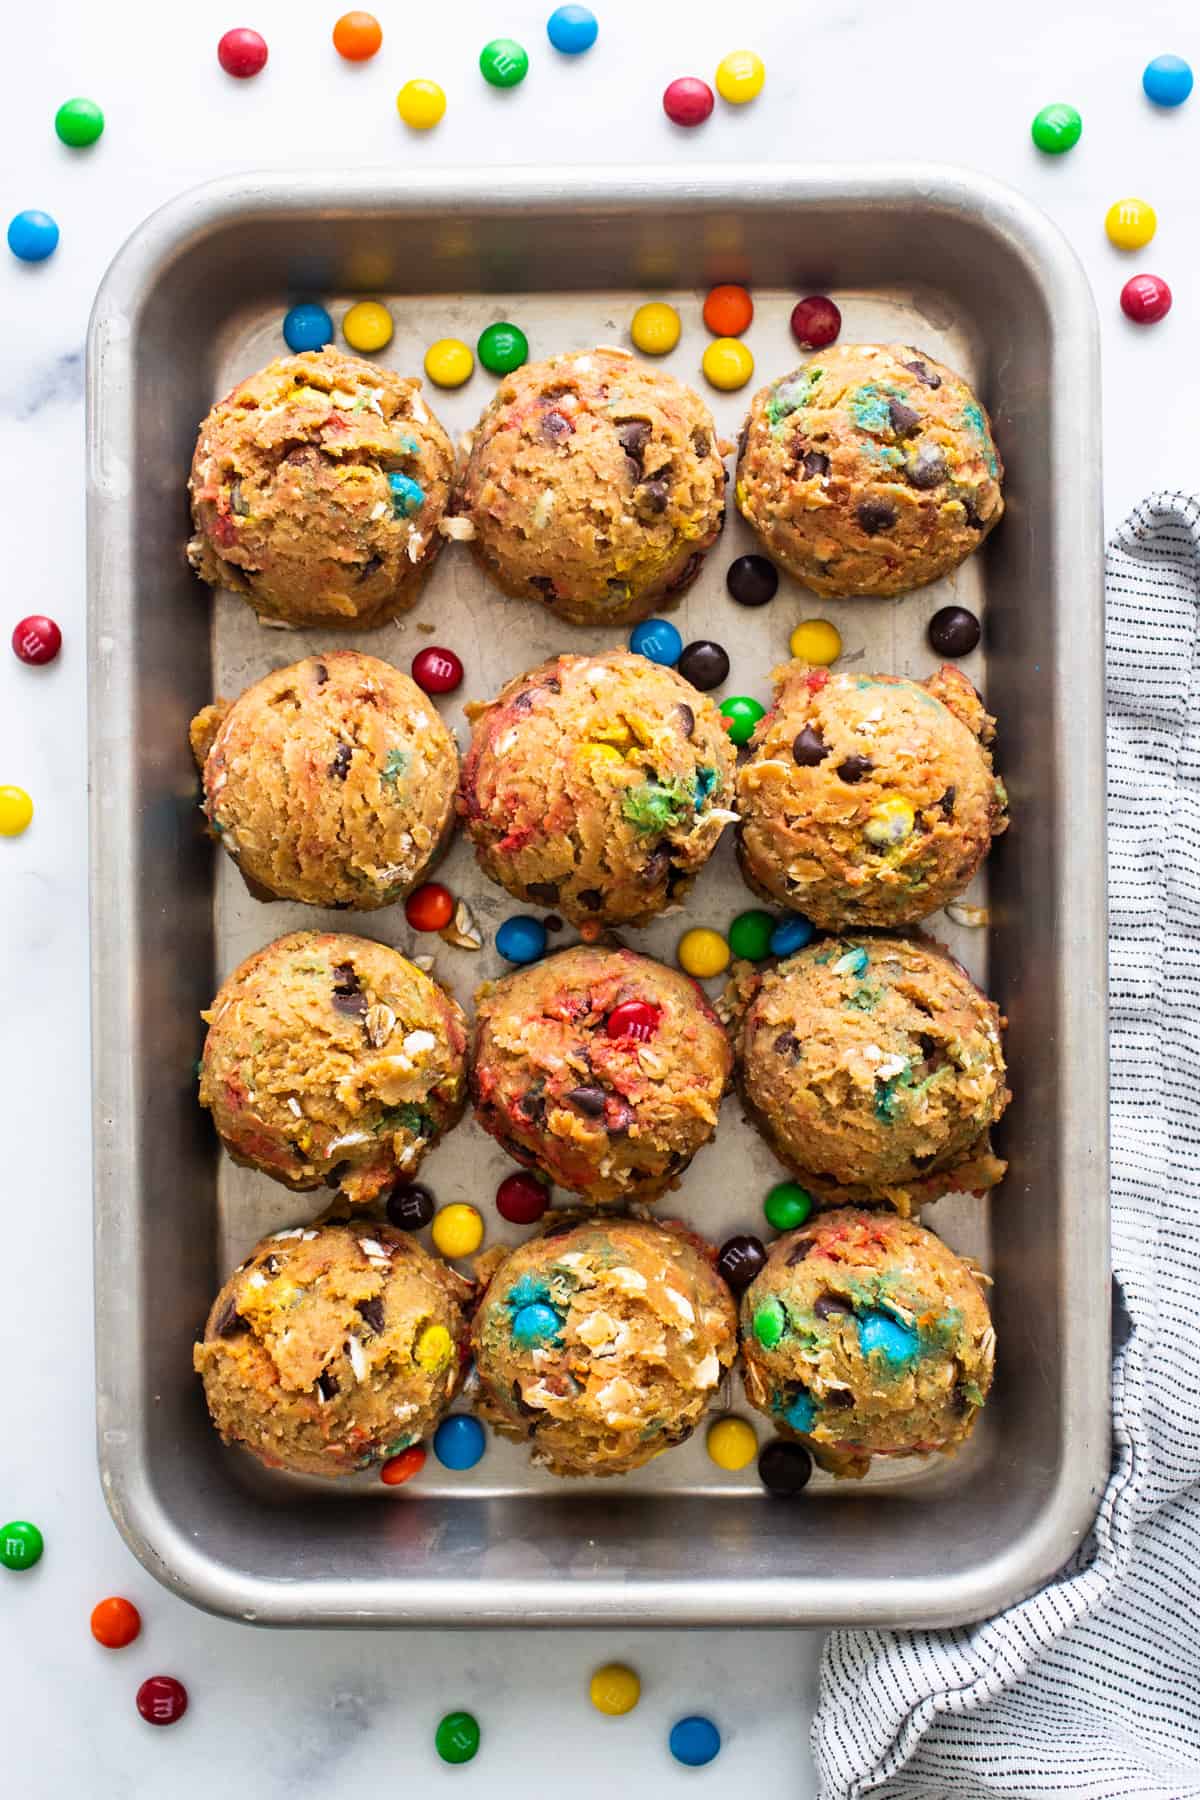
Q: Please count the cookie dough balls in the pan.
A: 12